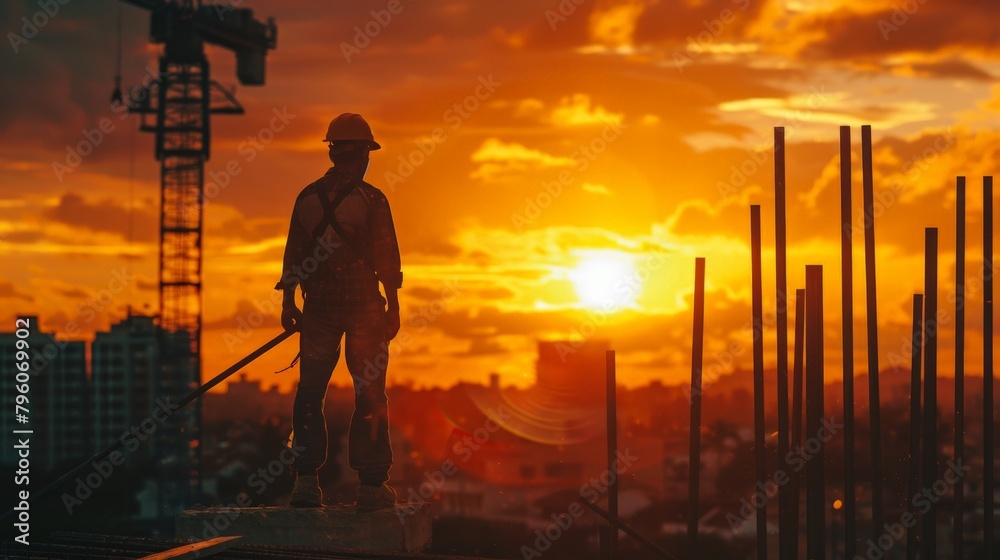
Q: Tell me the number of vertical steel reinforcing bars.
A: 12